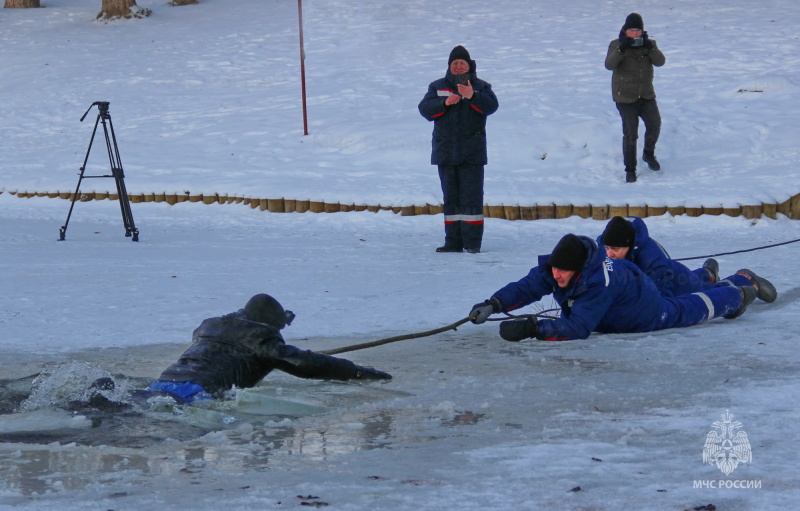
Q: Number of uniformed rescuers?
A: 3